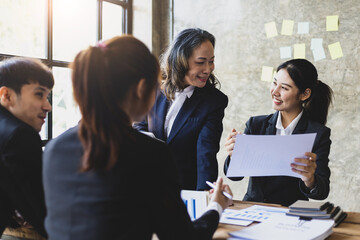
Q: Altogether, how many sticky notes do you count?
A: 11